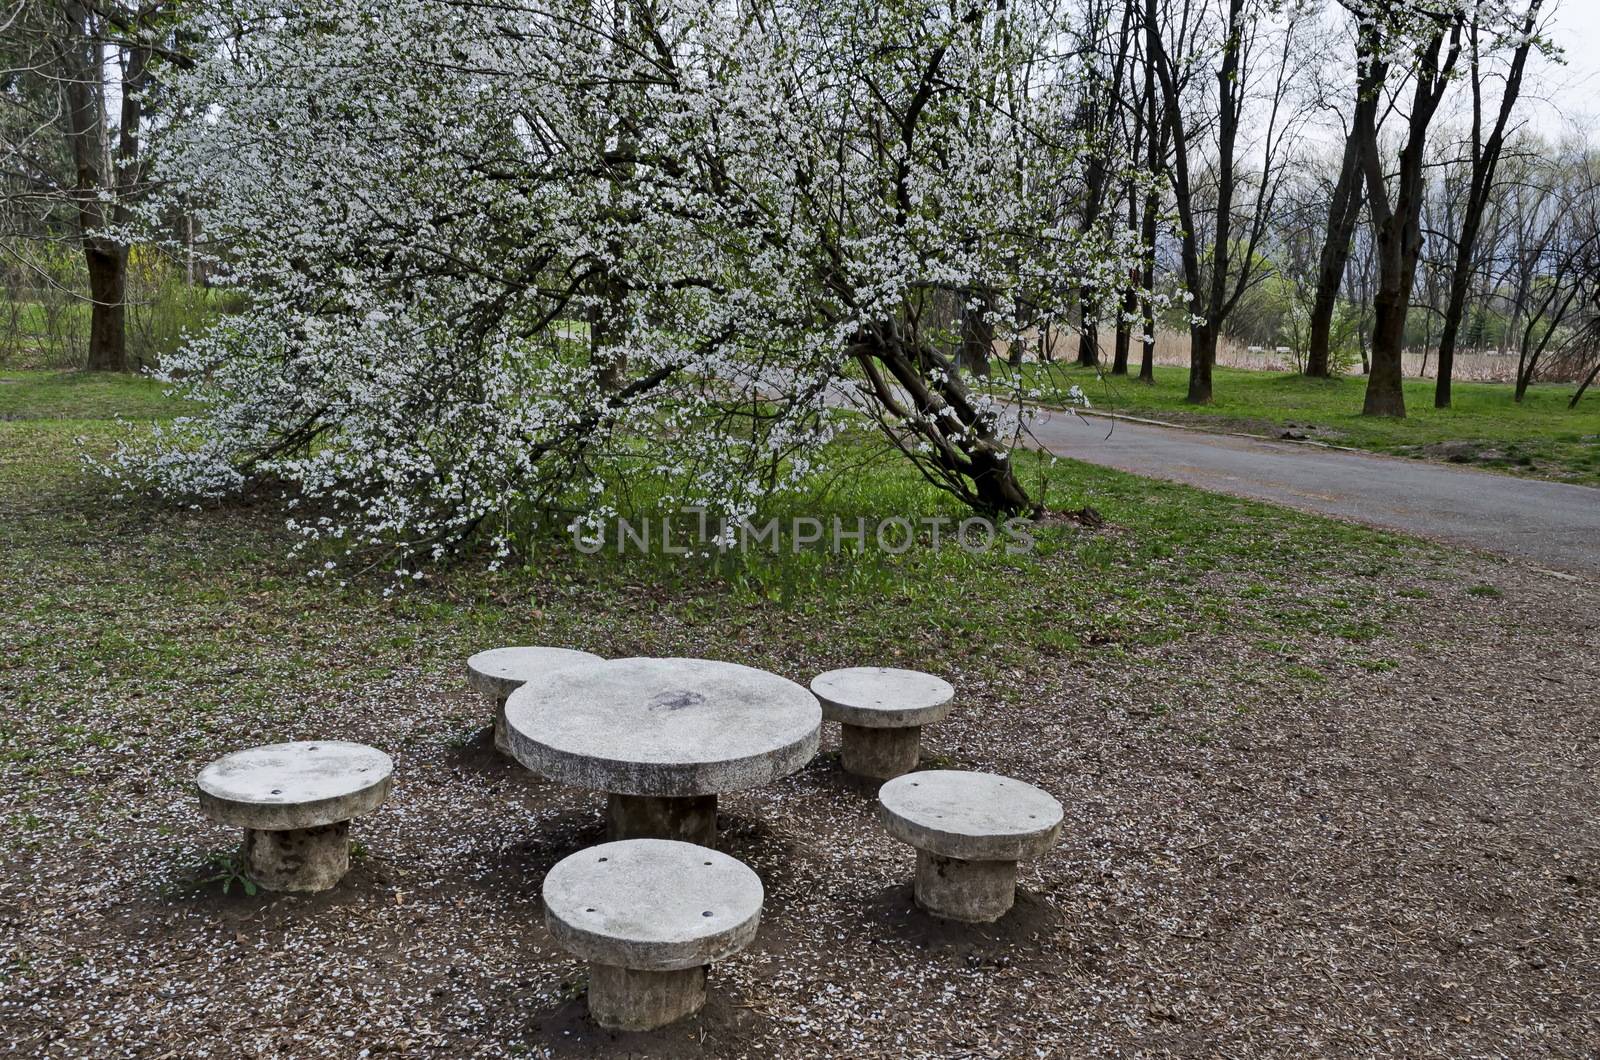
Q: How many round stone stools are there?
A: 5